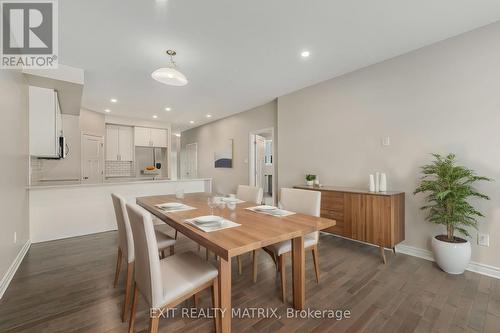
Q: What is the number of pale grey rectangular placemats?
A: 4